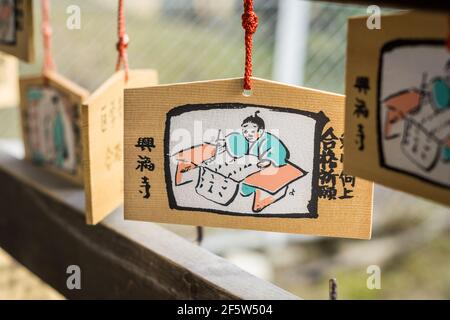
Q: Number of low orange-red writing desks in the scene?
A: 2